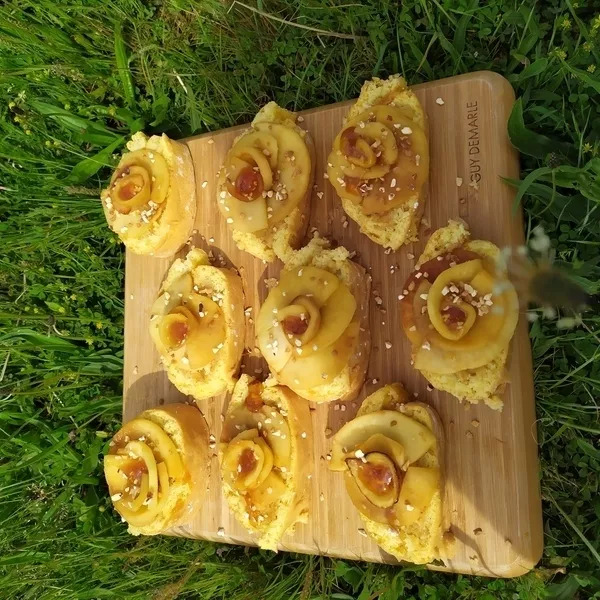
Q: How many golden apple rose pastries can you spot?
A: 9